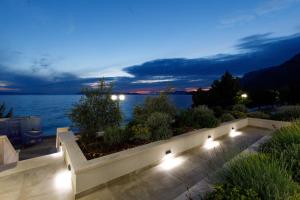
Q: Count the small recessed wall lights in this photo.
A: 5